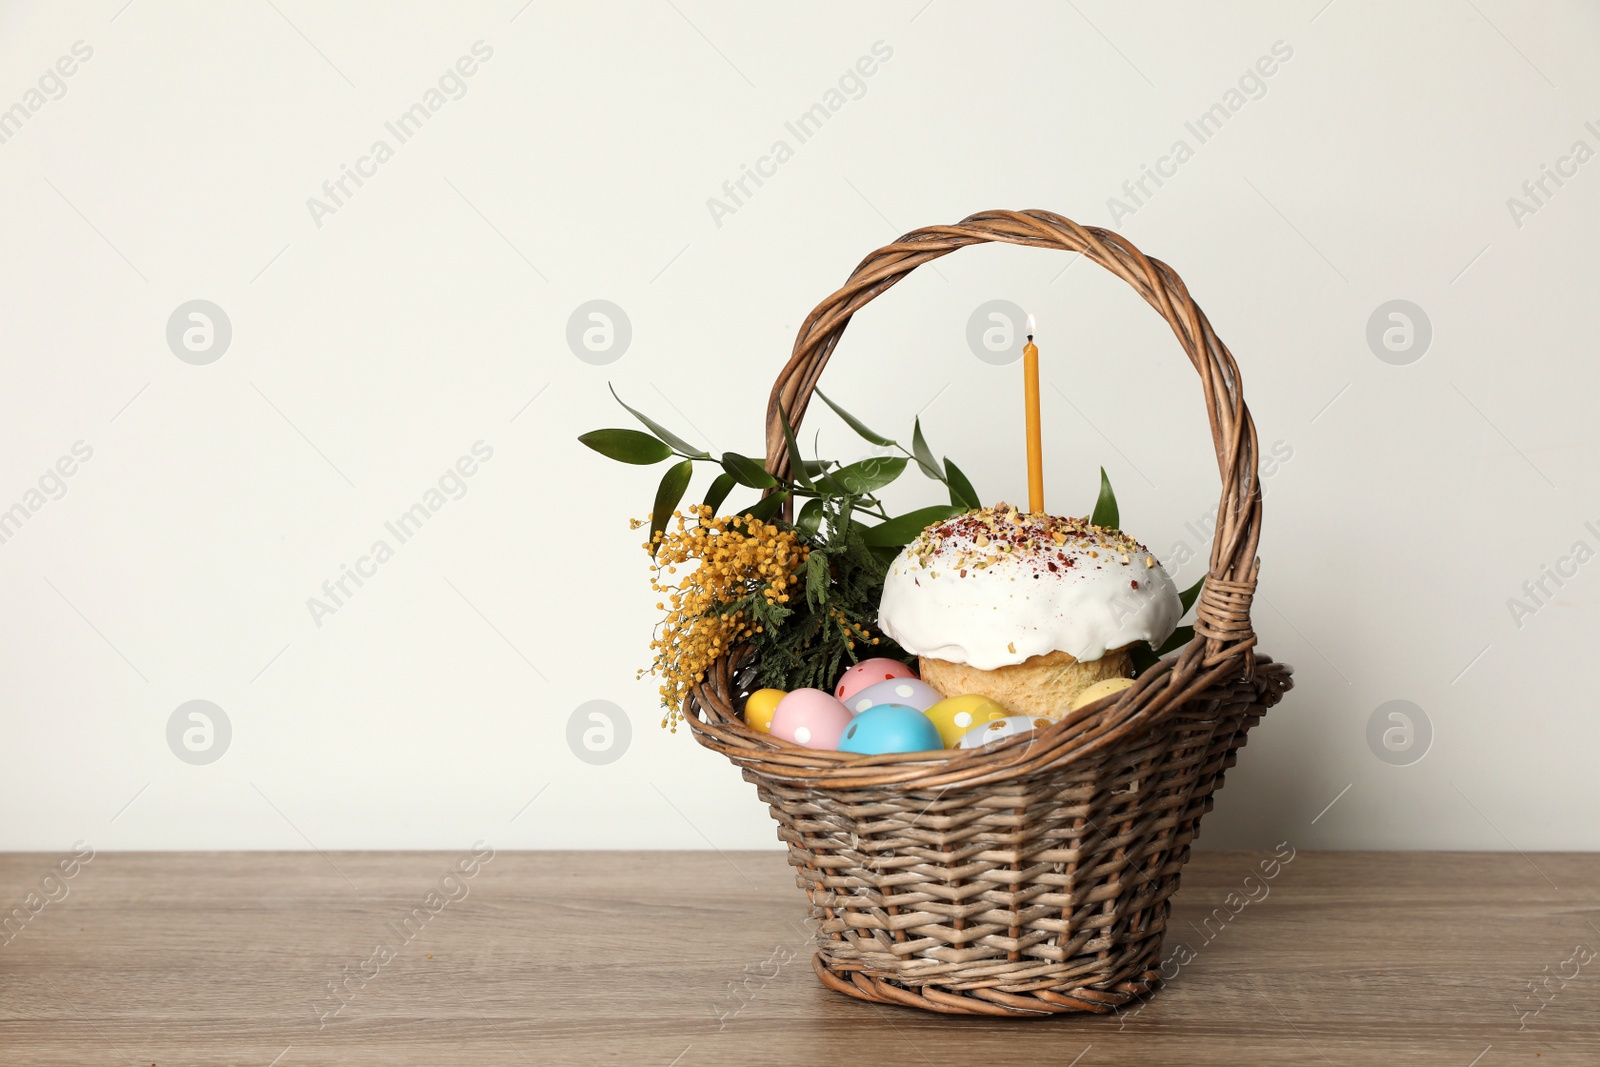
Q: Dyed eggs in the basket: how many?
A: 8